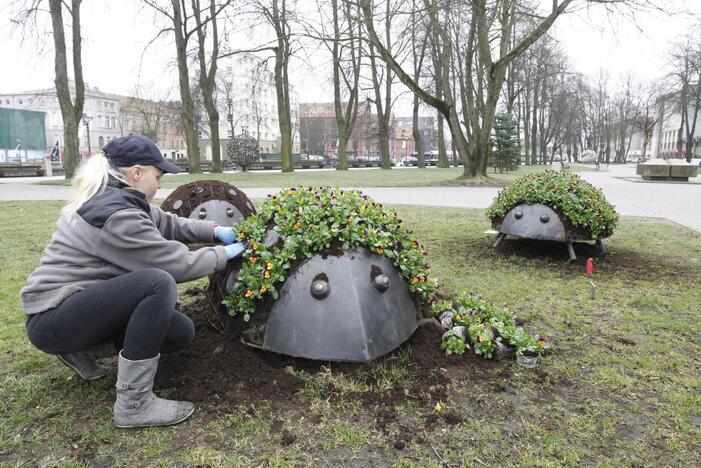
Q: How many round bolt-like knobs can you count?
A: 6